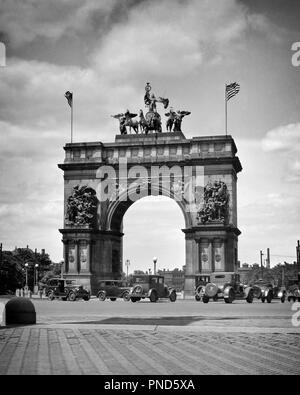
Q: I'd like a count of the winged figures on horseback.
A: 2